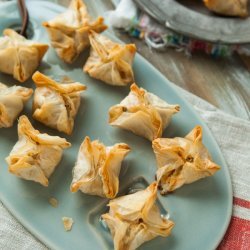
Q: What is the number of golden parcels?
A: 11